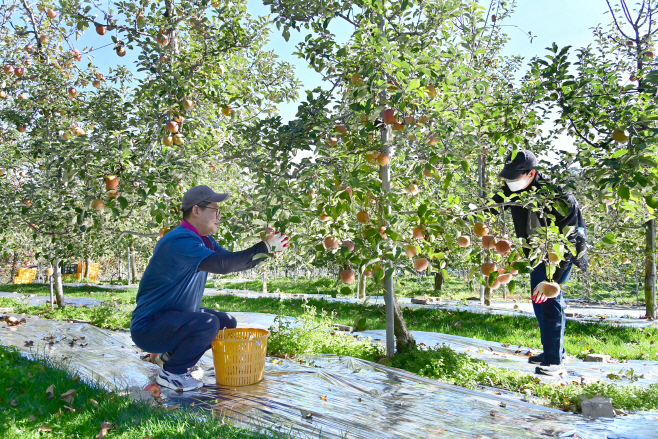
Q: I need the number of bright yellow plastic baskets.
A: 1